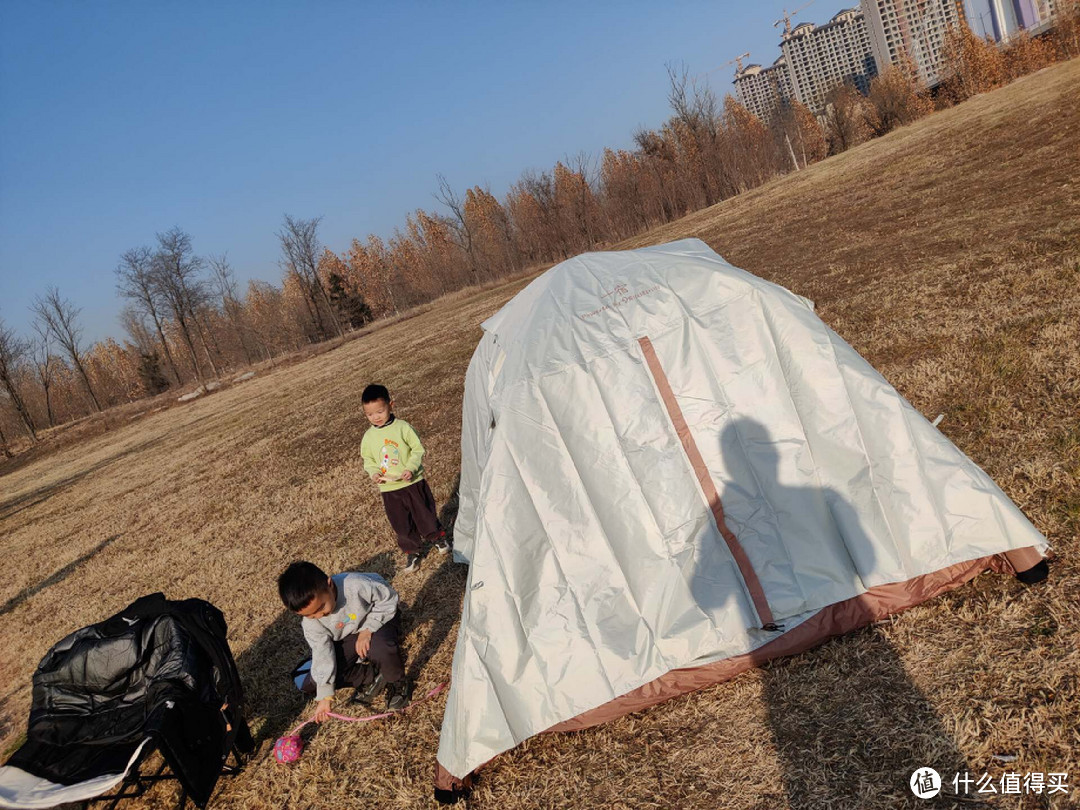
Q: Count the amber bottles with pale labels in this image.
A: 0